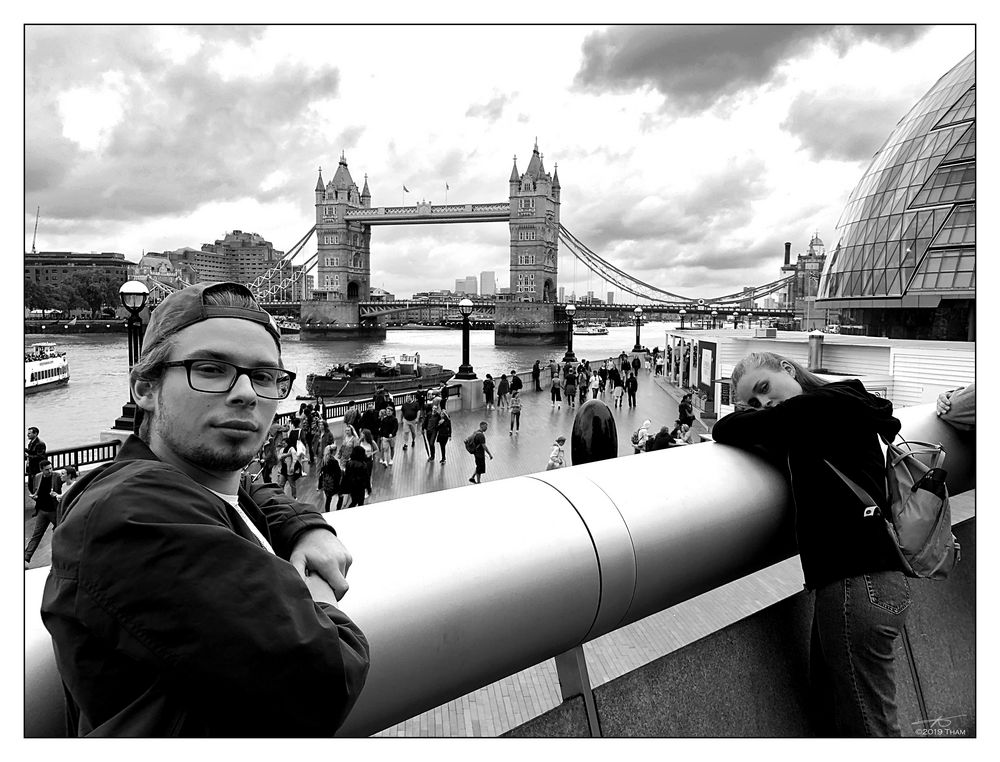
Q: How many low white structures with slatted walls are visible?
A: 1